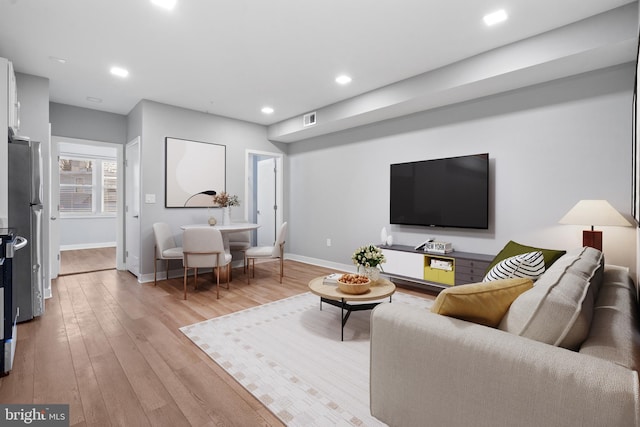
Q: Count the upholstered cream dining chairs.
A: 4